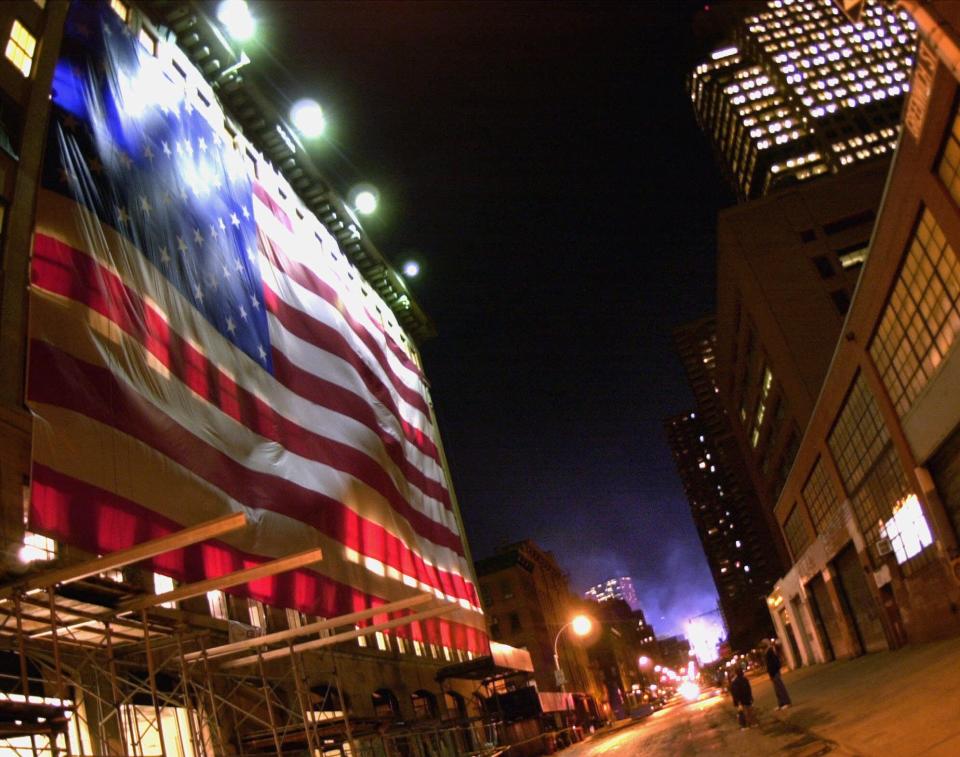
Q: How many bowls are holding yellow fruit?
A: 0